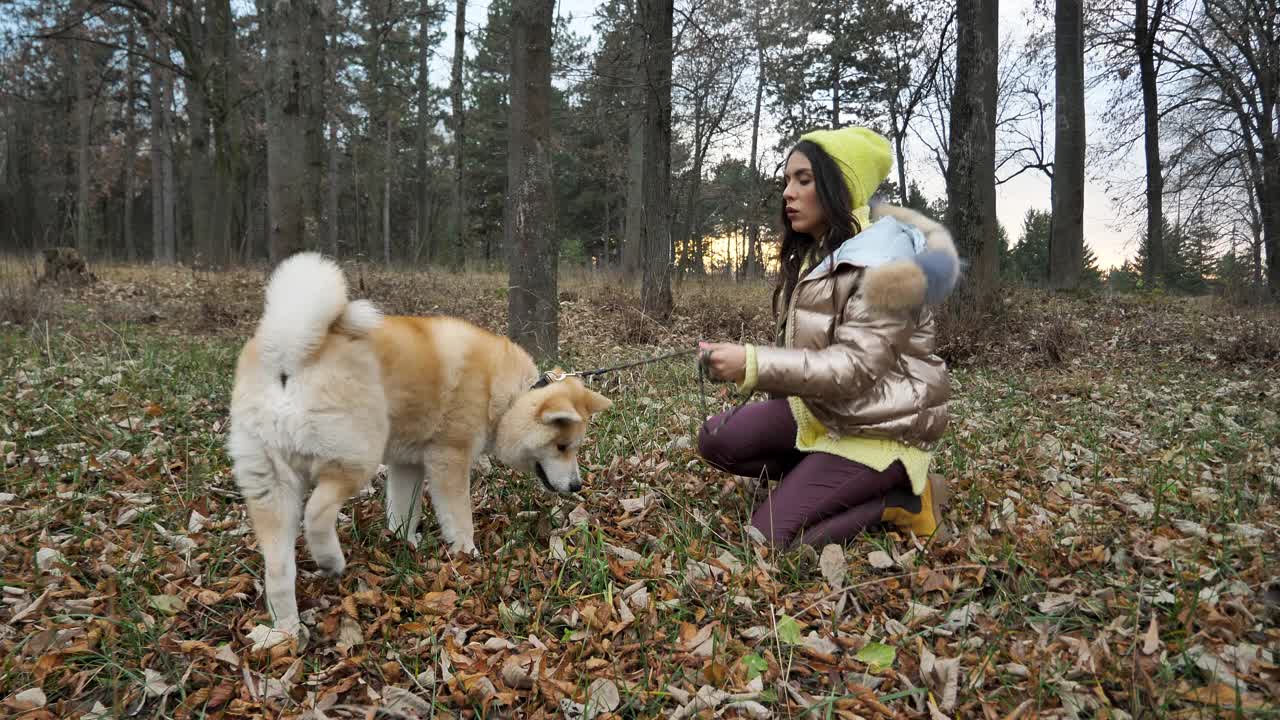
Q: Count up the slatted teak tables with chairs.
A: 0